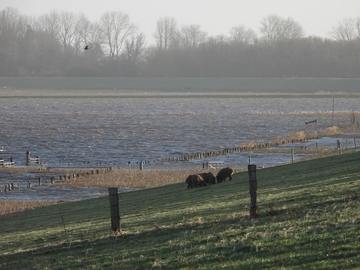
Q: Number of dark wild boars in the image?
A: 3